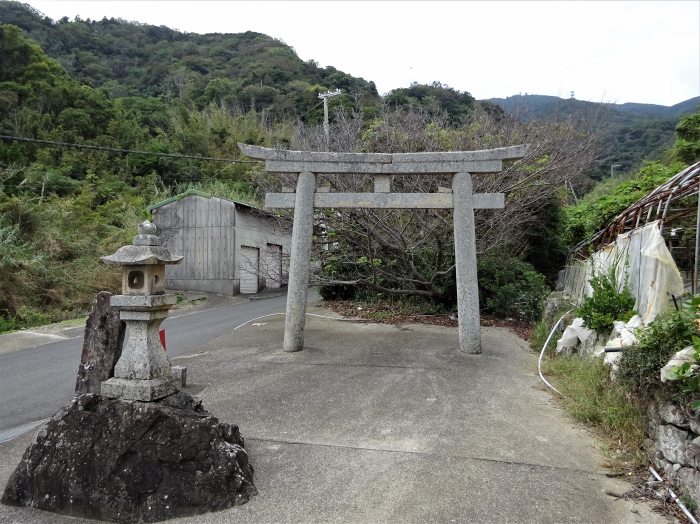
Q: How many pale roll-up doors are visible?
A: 2